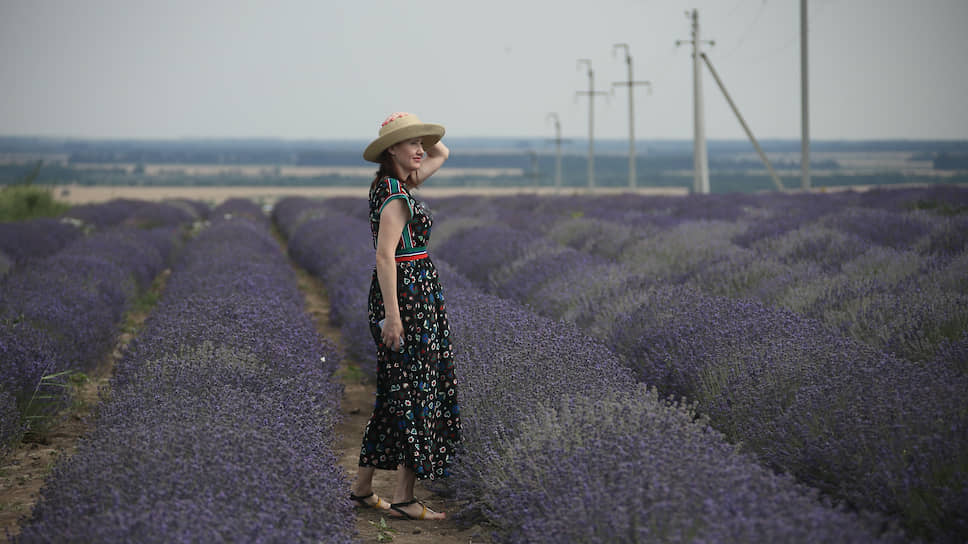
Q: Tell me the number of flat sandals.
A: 2